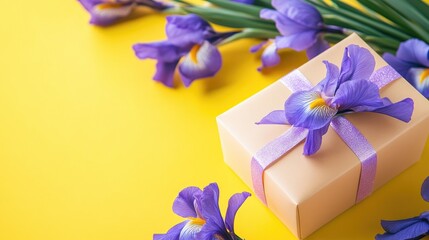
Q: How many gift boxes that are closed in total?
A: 1